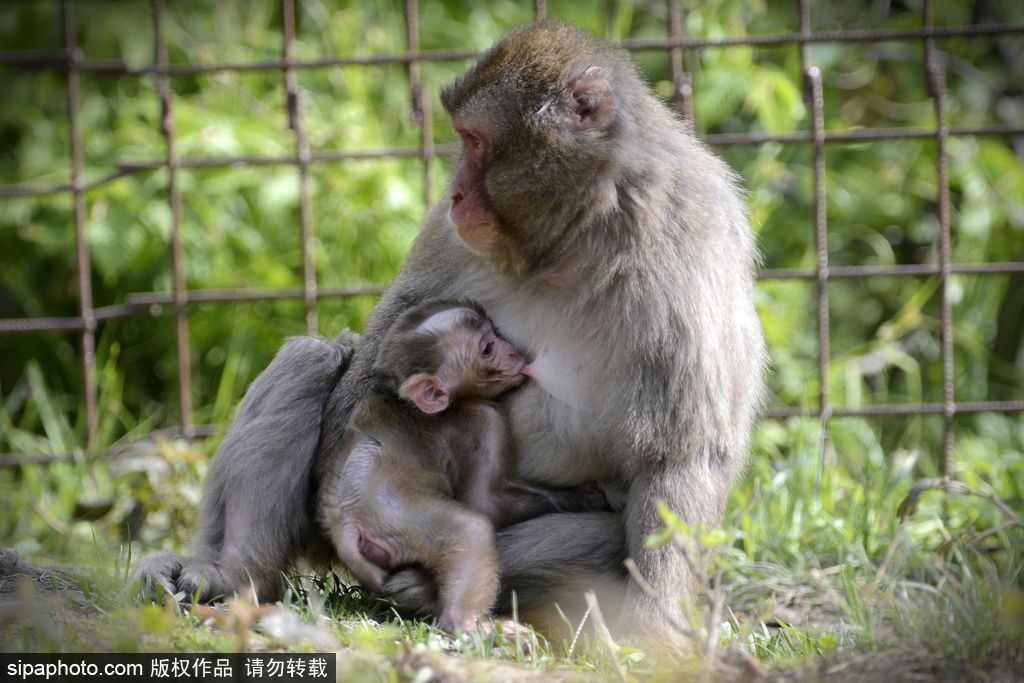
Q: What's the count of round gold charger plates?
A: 0